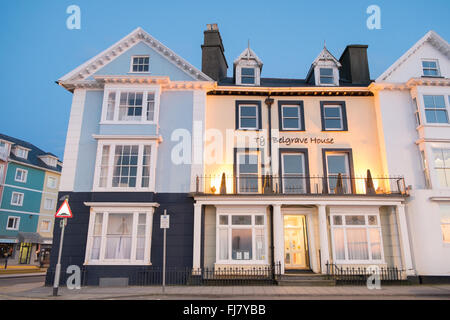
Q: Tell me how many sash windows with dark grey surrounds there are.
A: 6